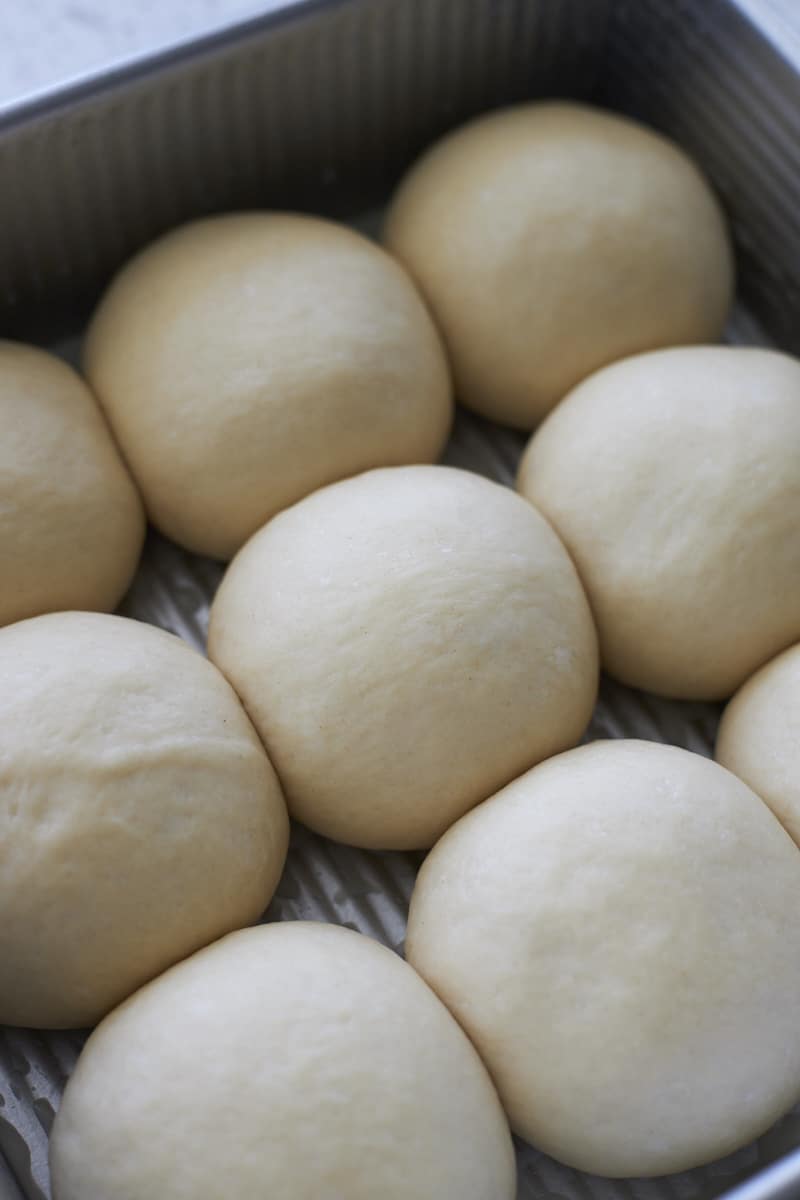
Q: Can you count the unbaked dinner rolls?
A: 9